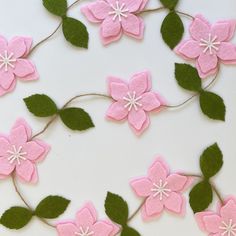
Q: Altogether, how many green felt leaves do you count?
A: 14